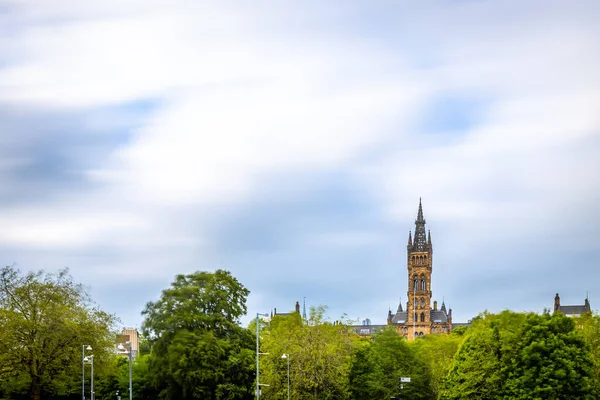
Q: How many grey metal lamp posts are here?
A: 5